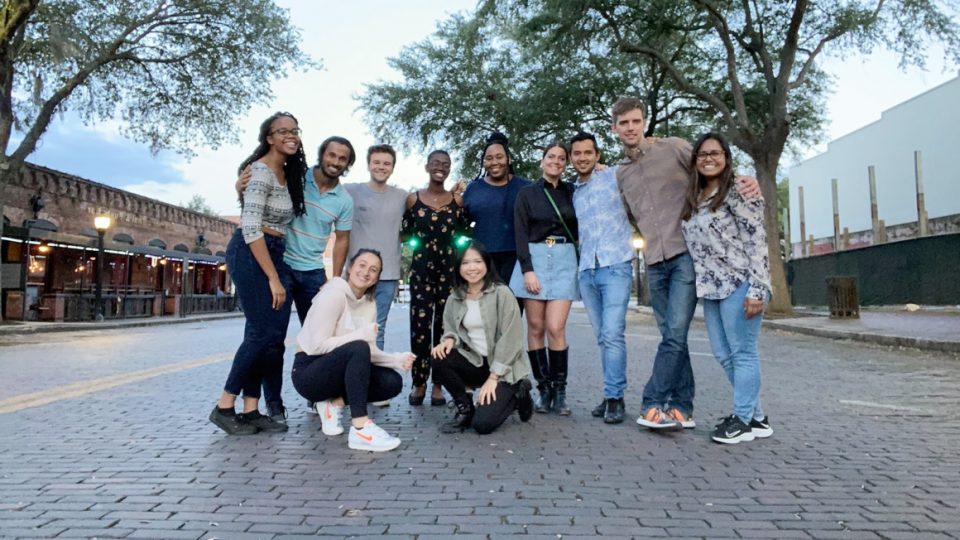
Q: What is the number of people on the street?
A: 11